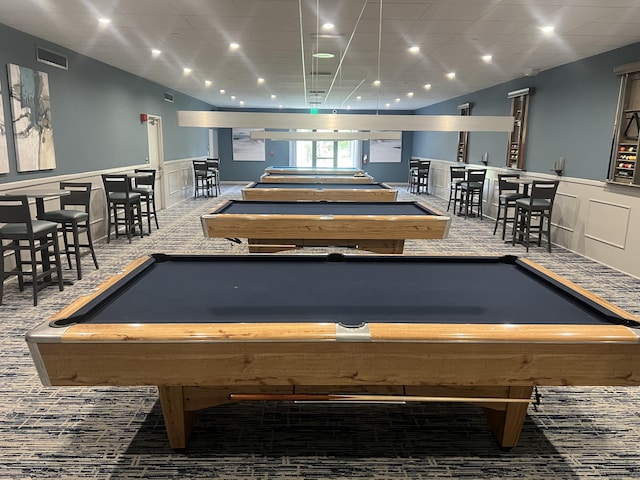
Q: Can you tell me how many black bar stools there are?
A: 12